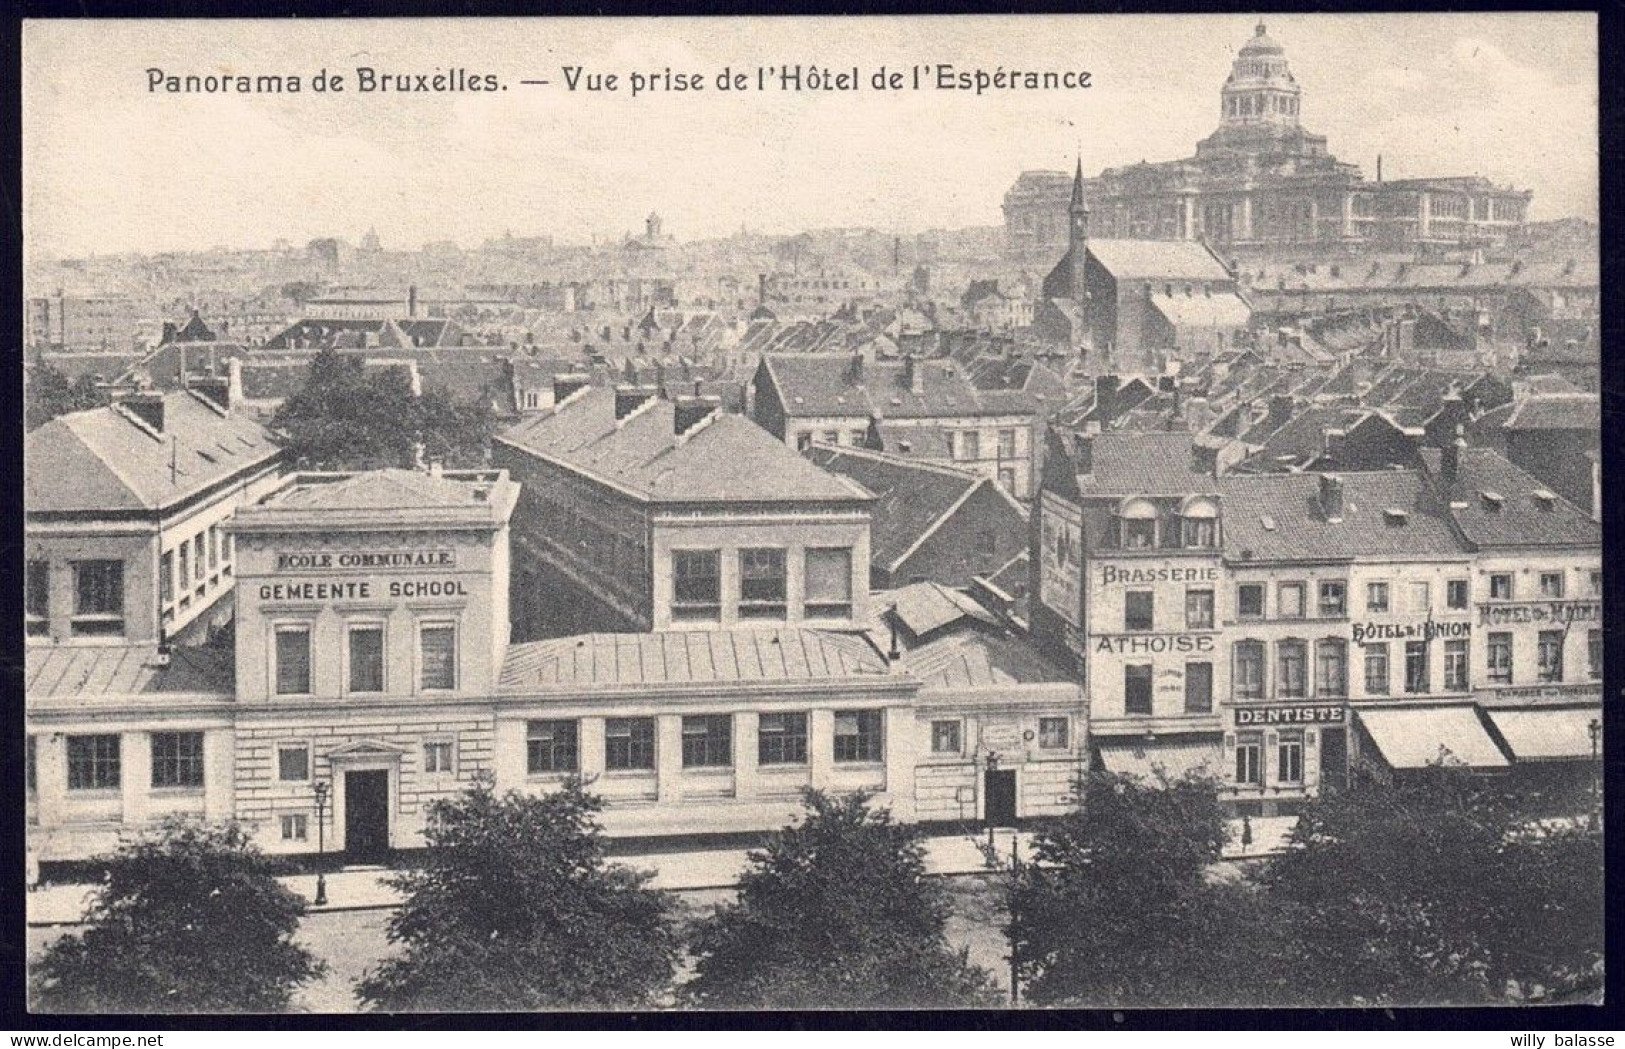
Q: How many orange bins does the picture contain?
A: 0